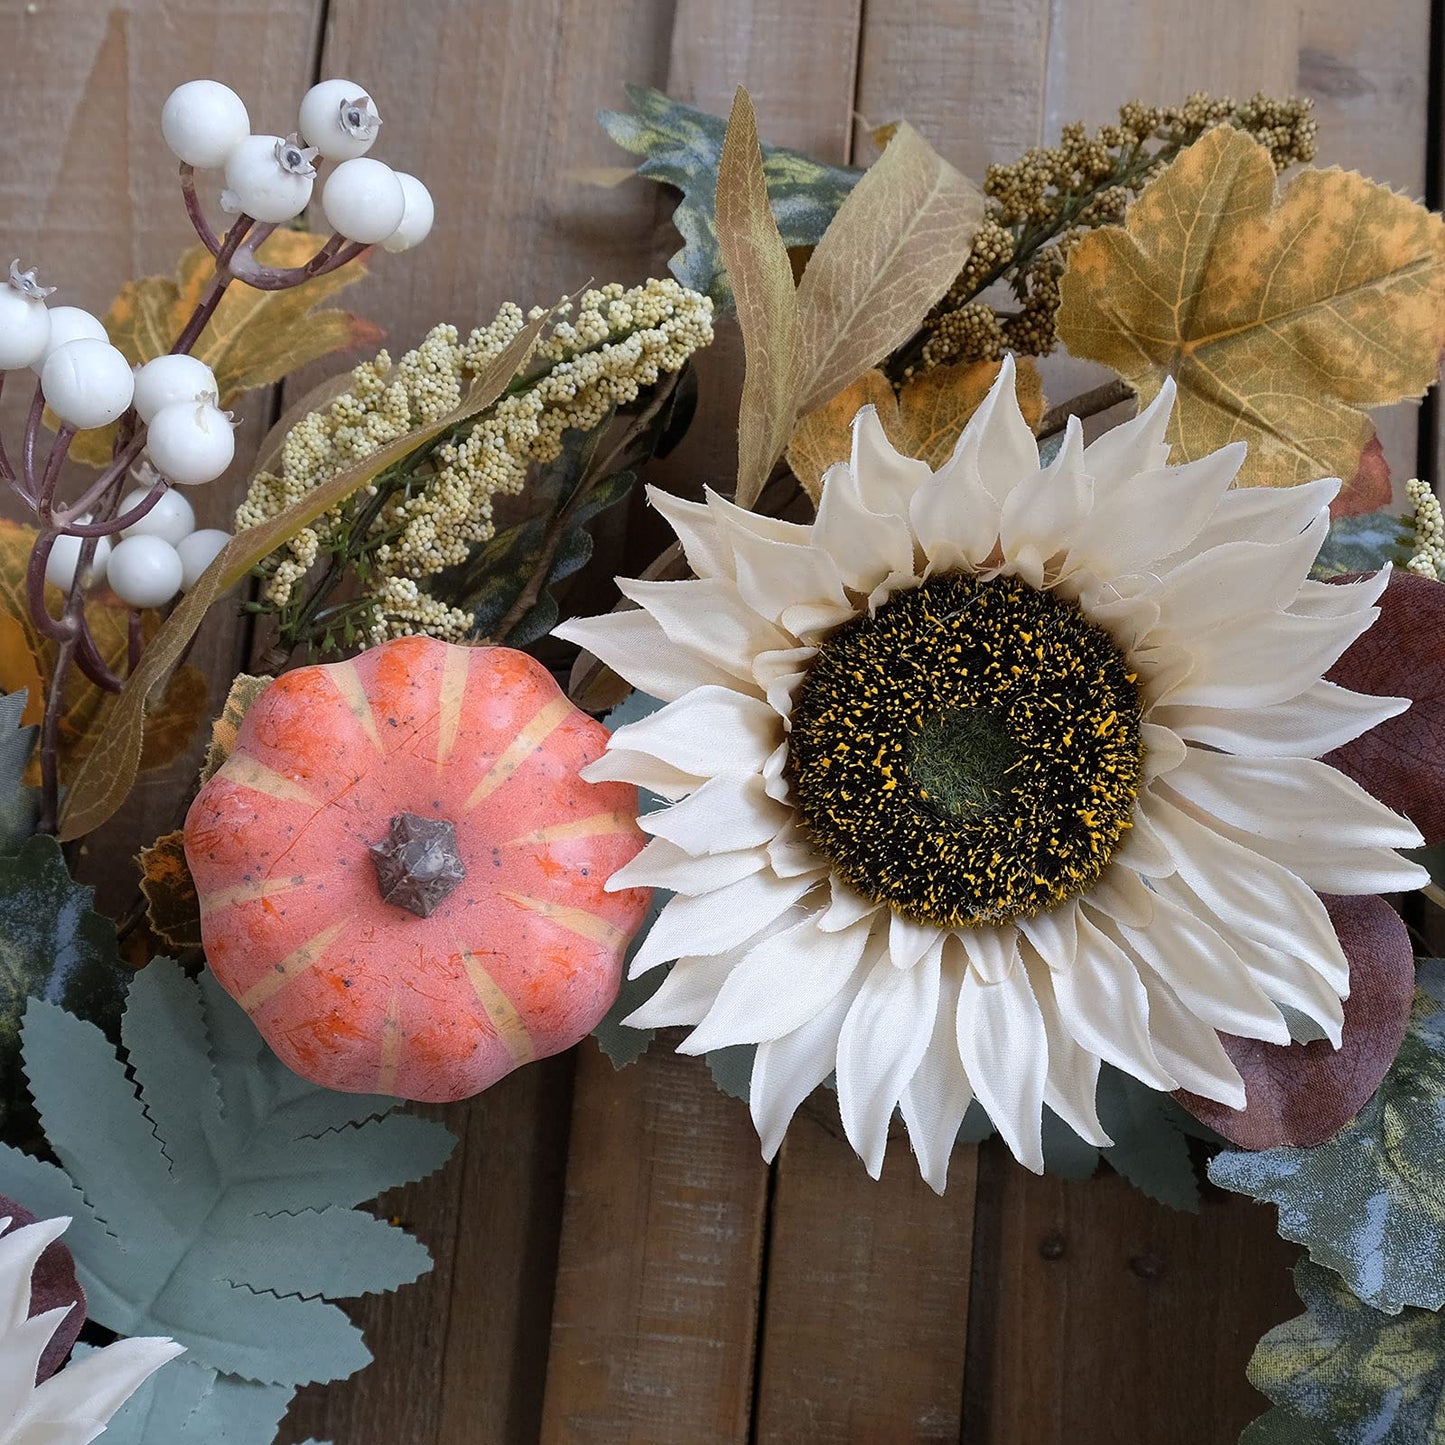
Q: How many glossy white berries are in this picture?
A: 14